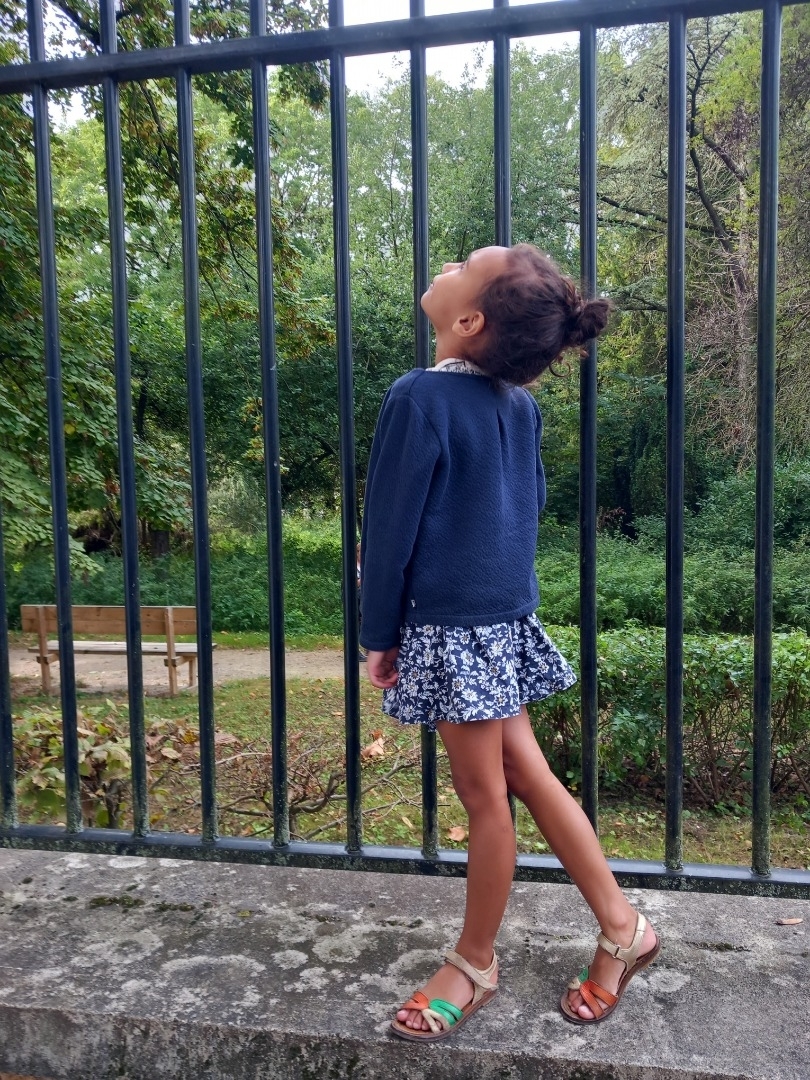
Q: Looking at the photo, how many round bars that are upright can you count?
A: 11